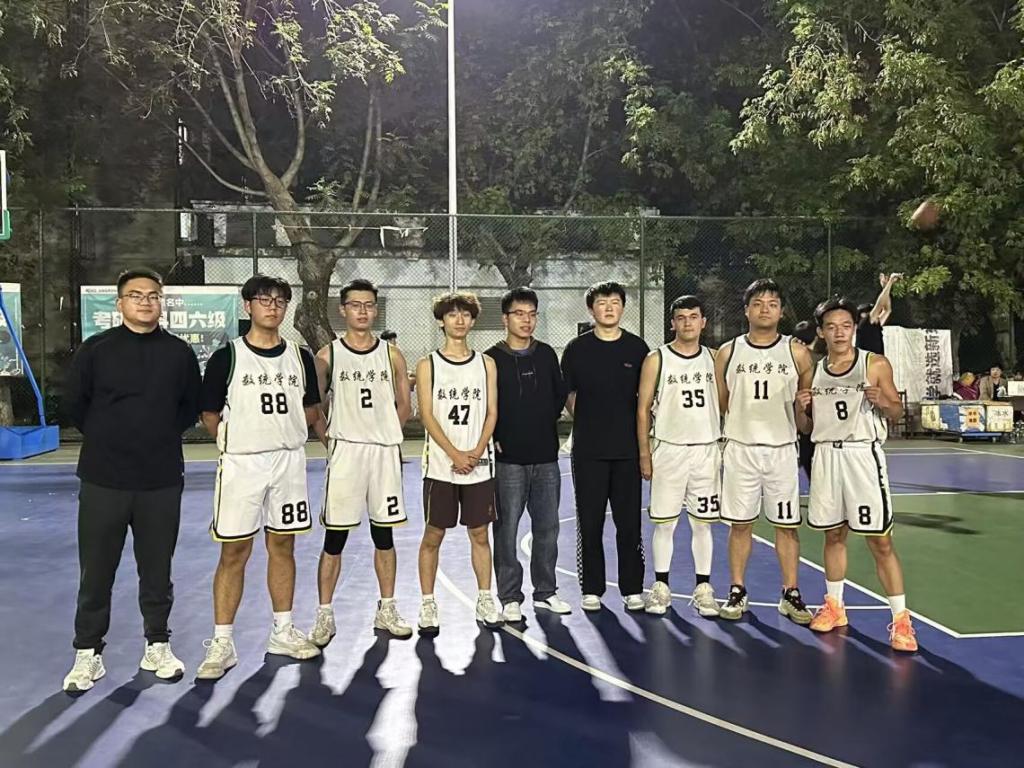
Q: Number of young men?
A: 9